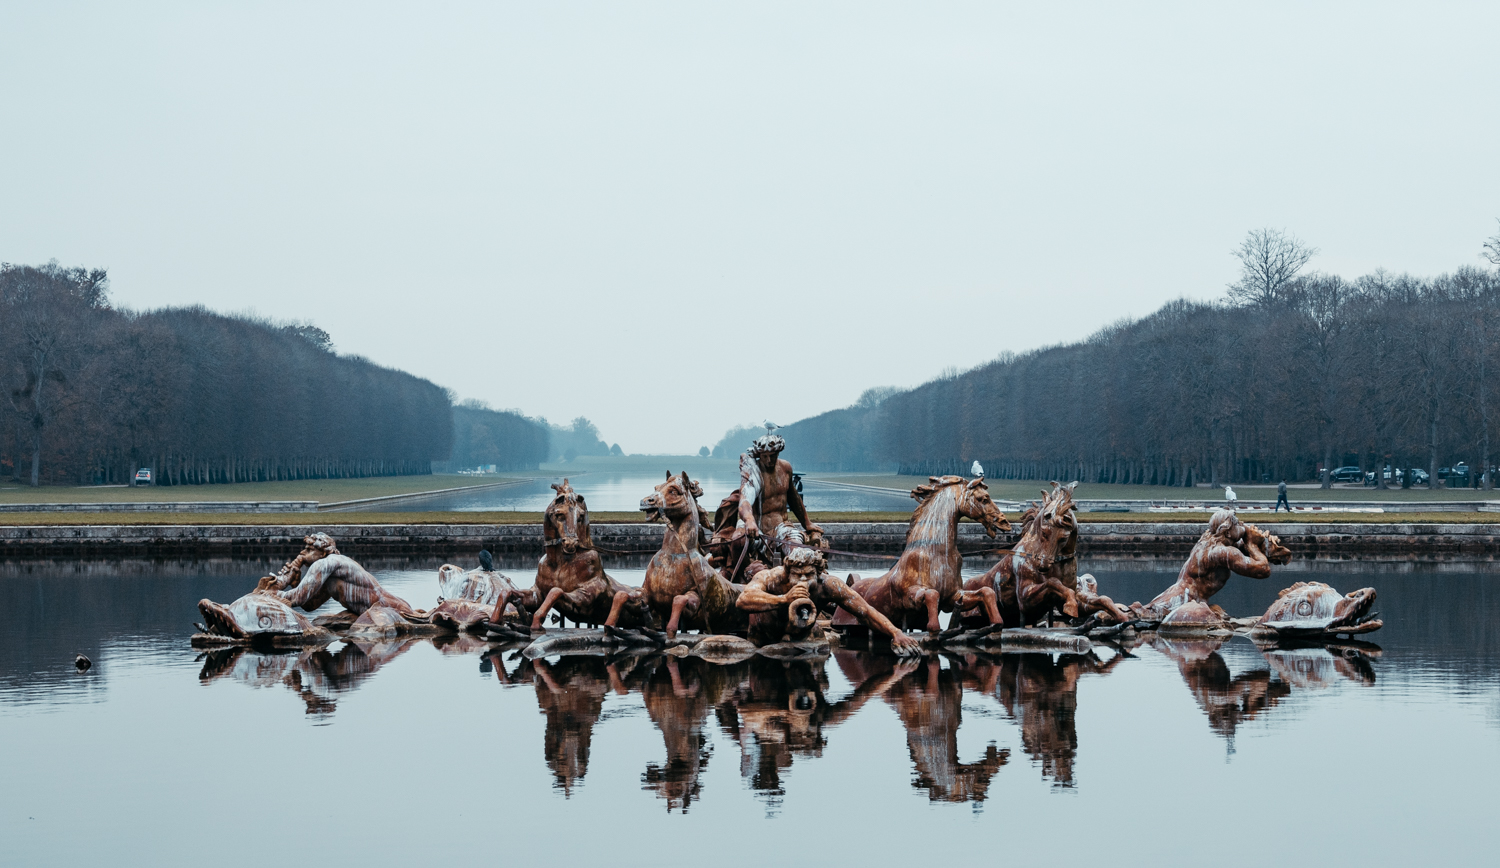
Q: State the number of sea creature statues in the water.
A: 2